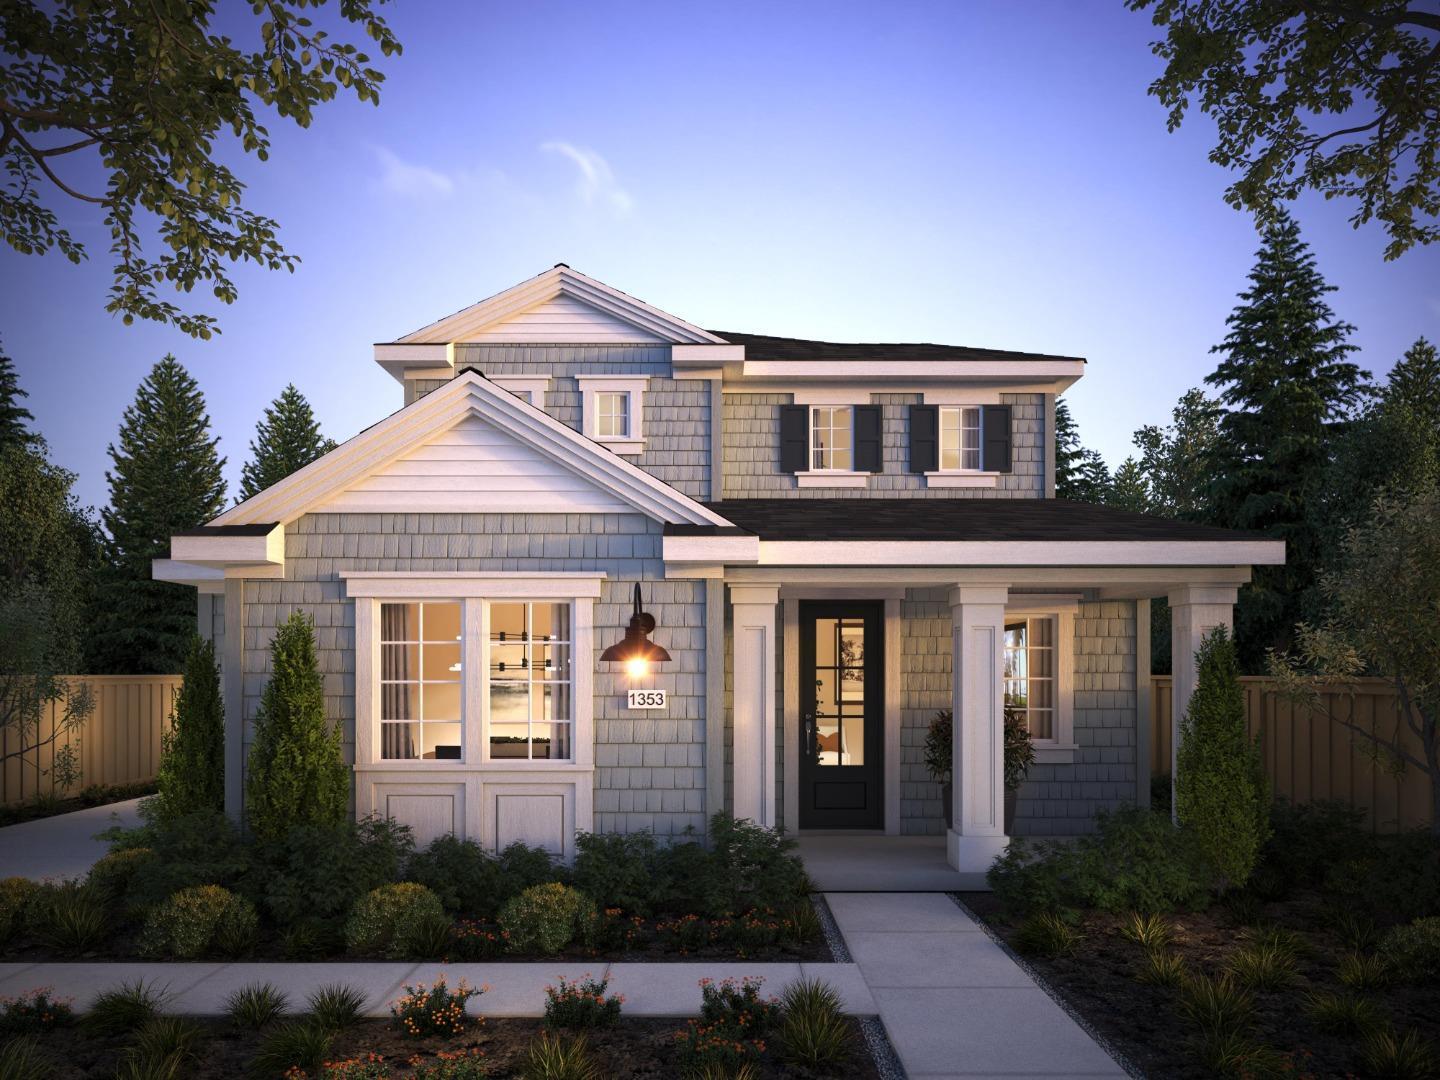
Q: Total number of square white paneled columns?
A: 3